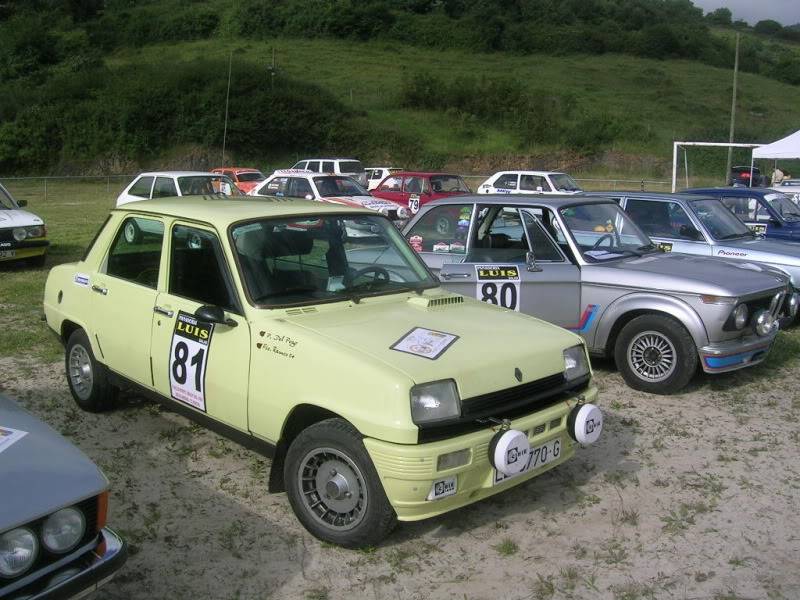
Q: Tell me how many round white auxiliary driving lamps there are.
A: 2